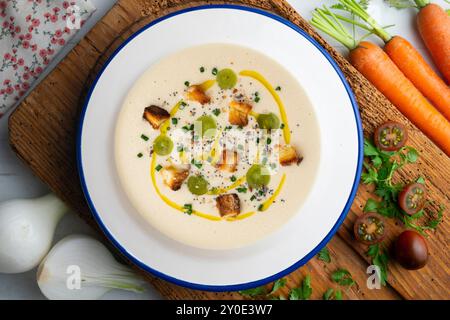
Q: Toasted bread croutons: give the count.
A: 7